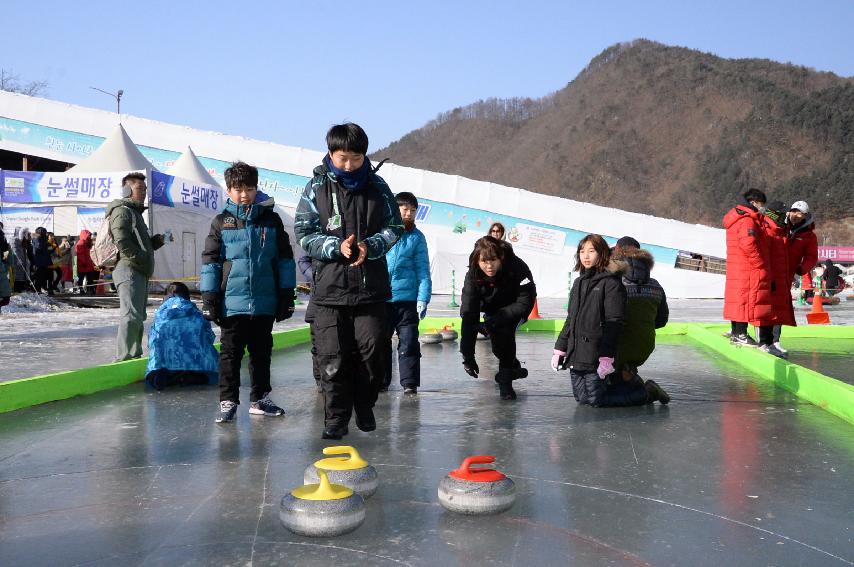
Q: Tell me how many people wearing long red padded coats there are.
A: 3